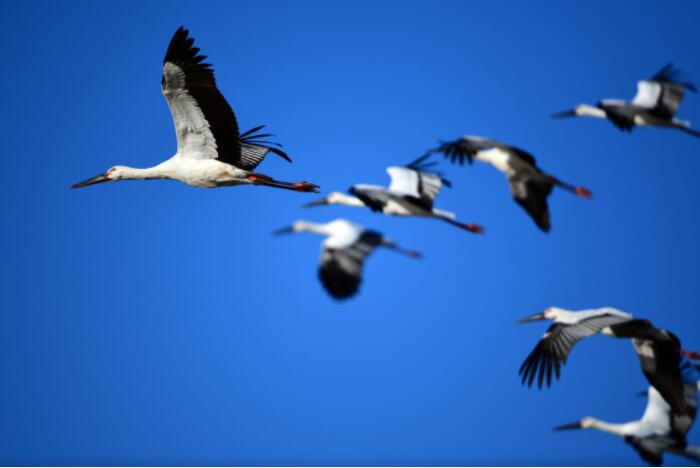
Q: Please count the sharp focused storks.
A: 1